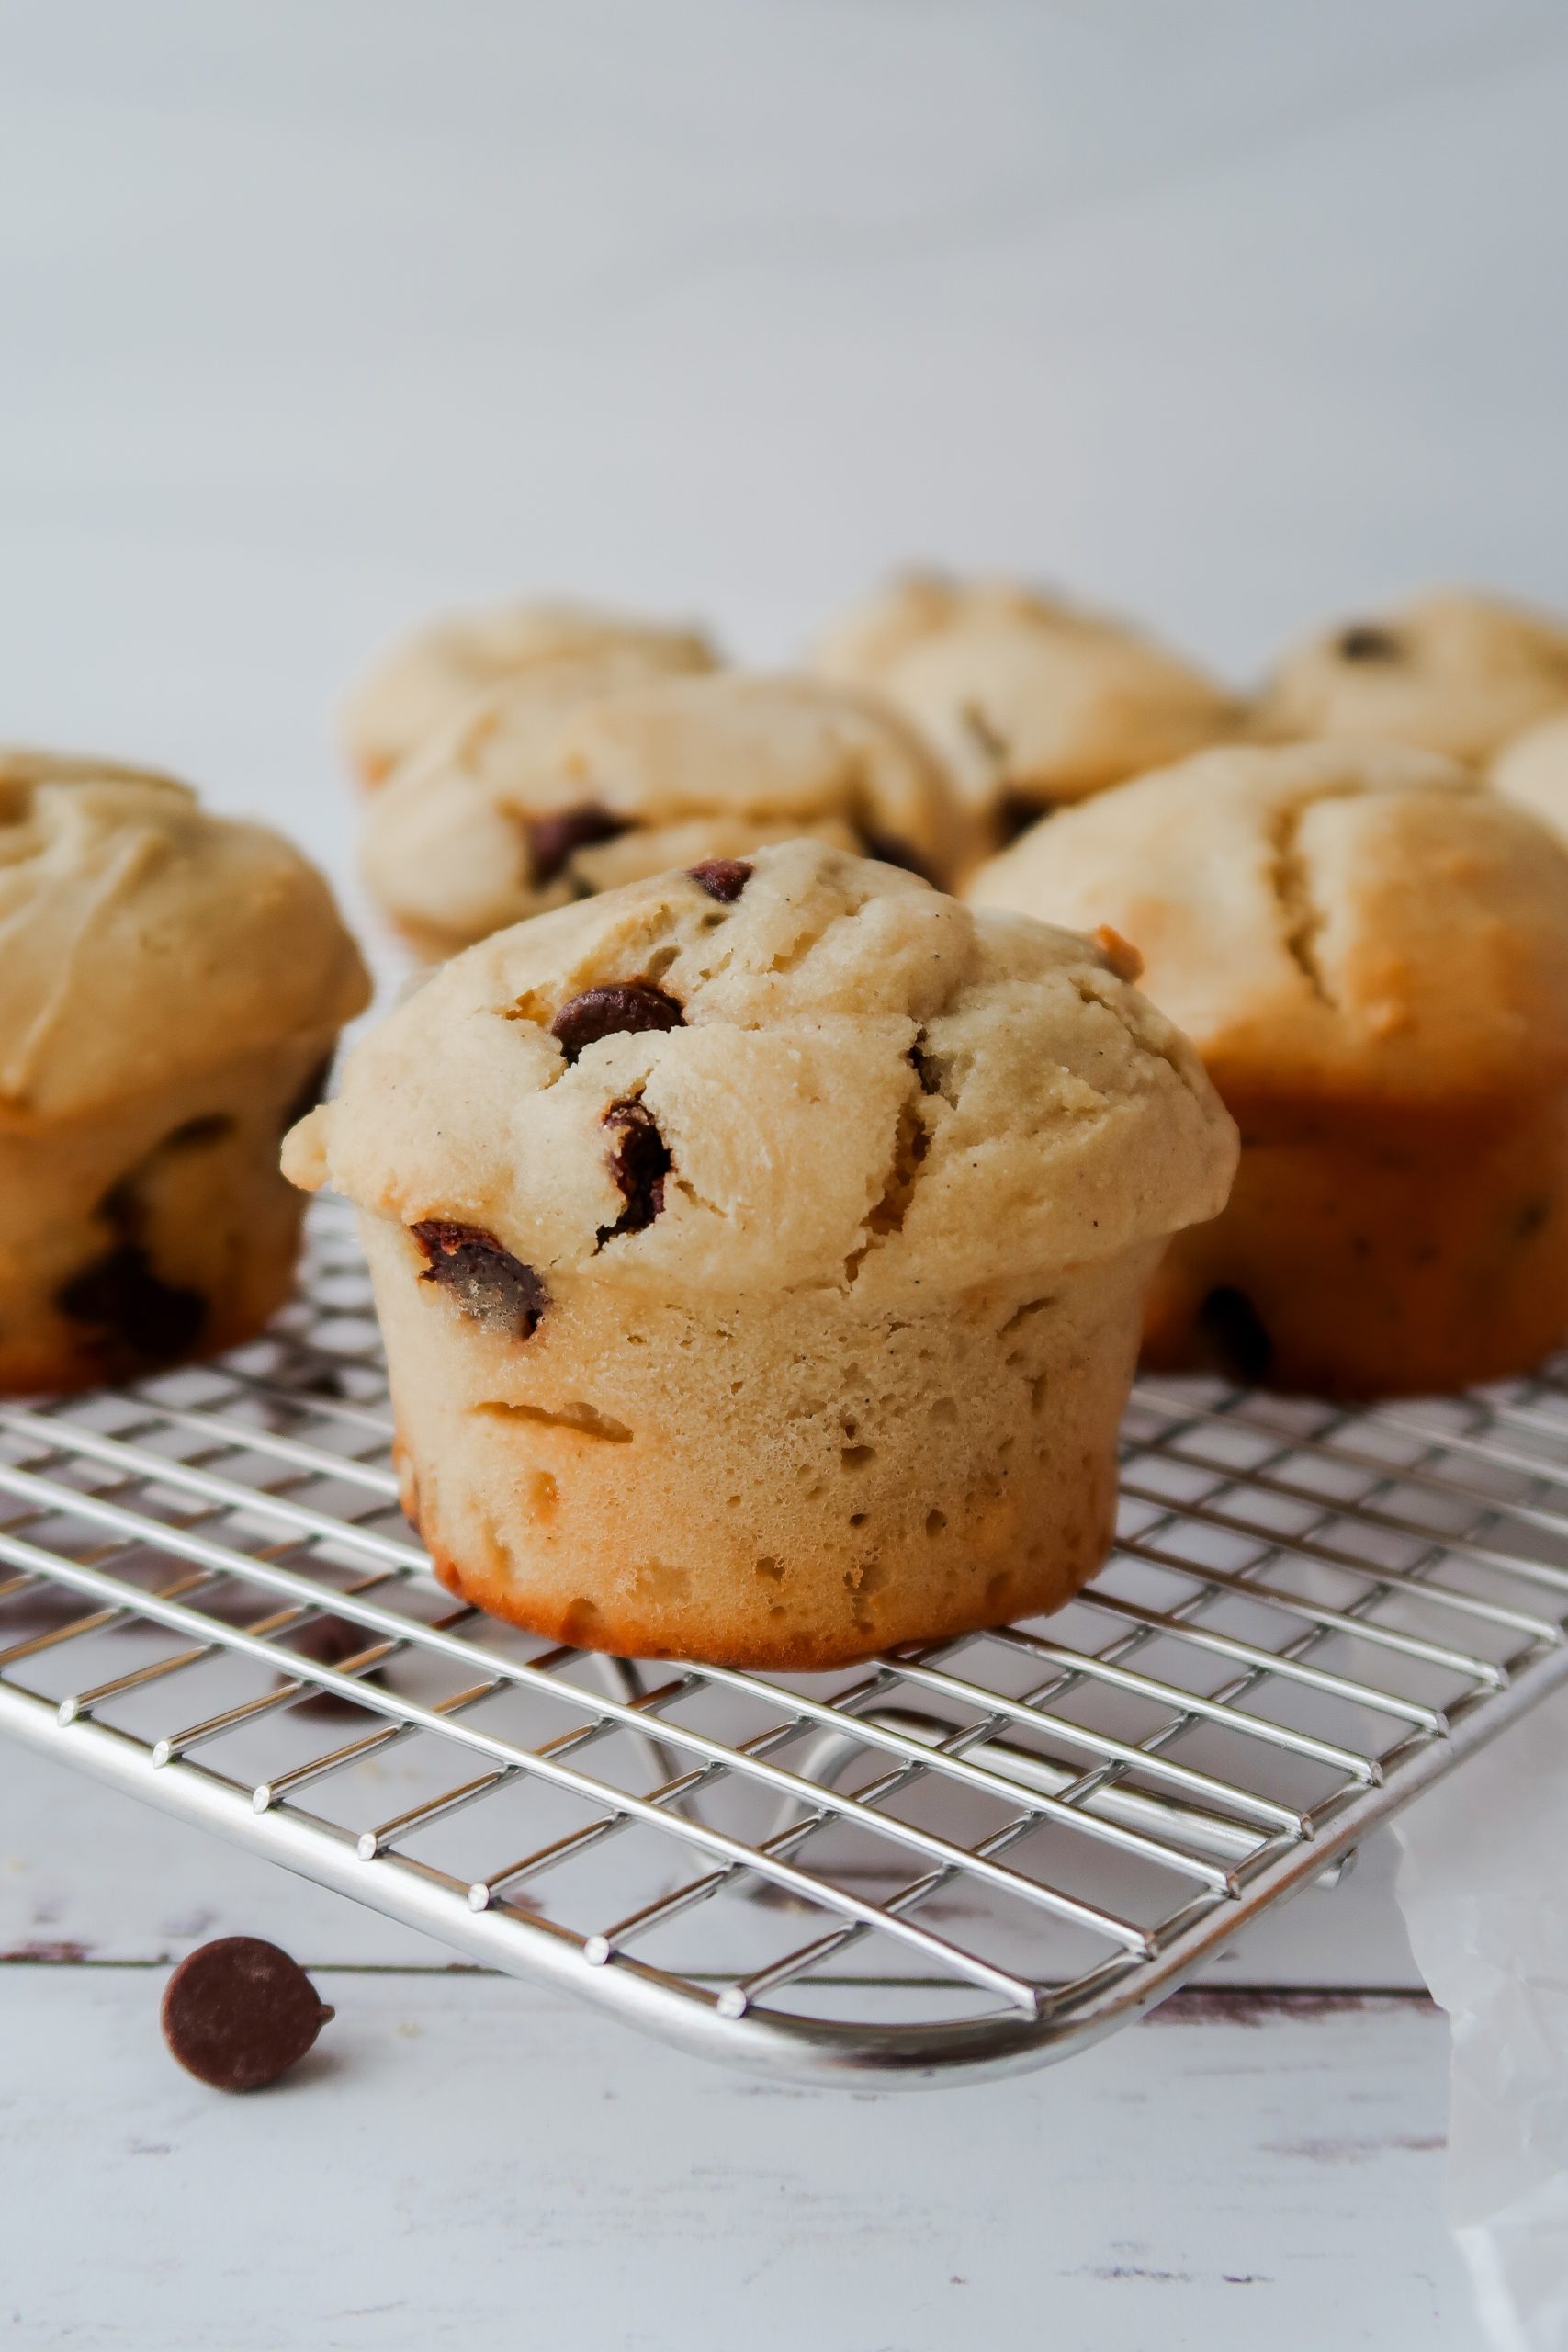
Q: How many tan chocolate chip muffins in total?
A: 8